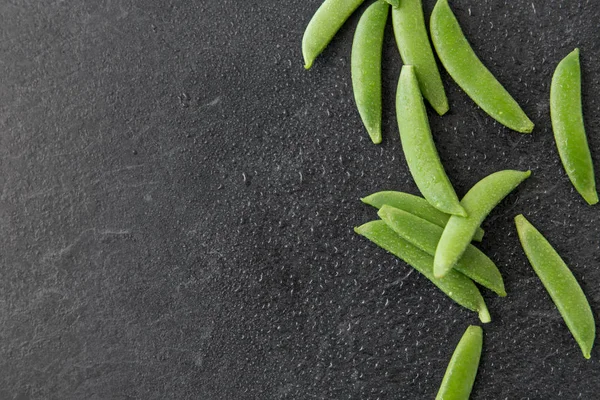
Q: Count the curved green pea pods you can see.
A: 12